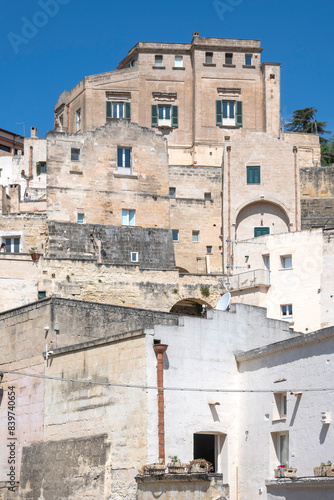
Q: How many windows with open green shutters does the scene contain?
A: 3